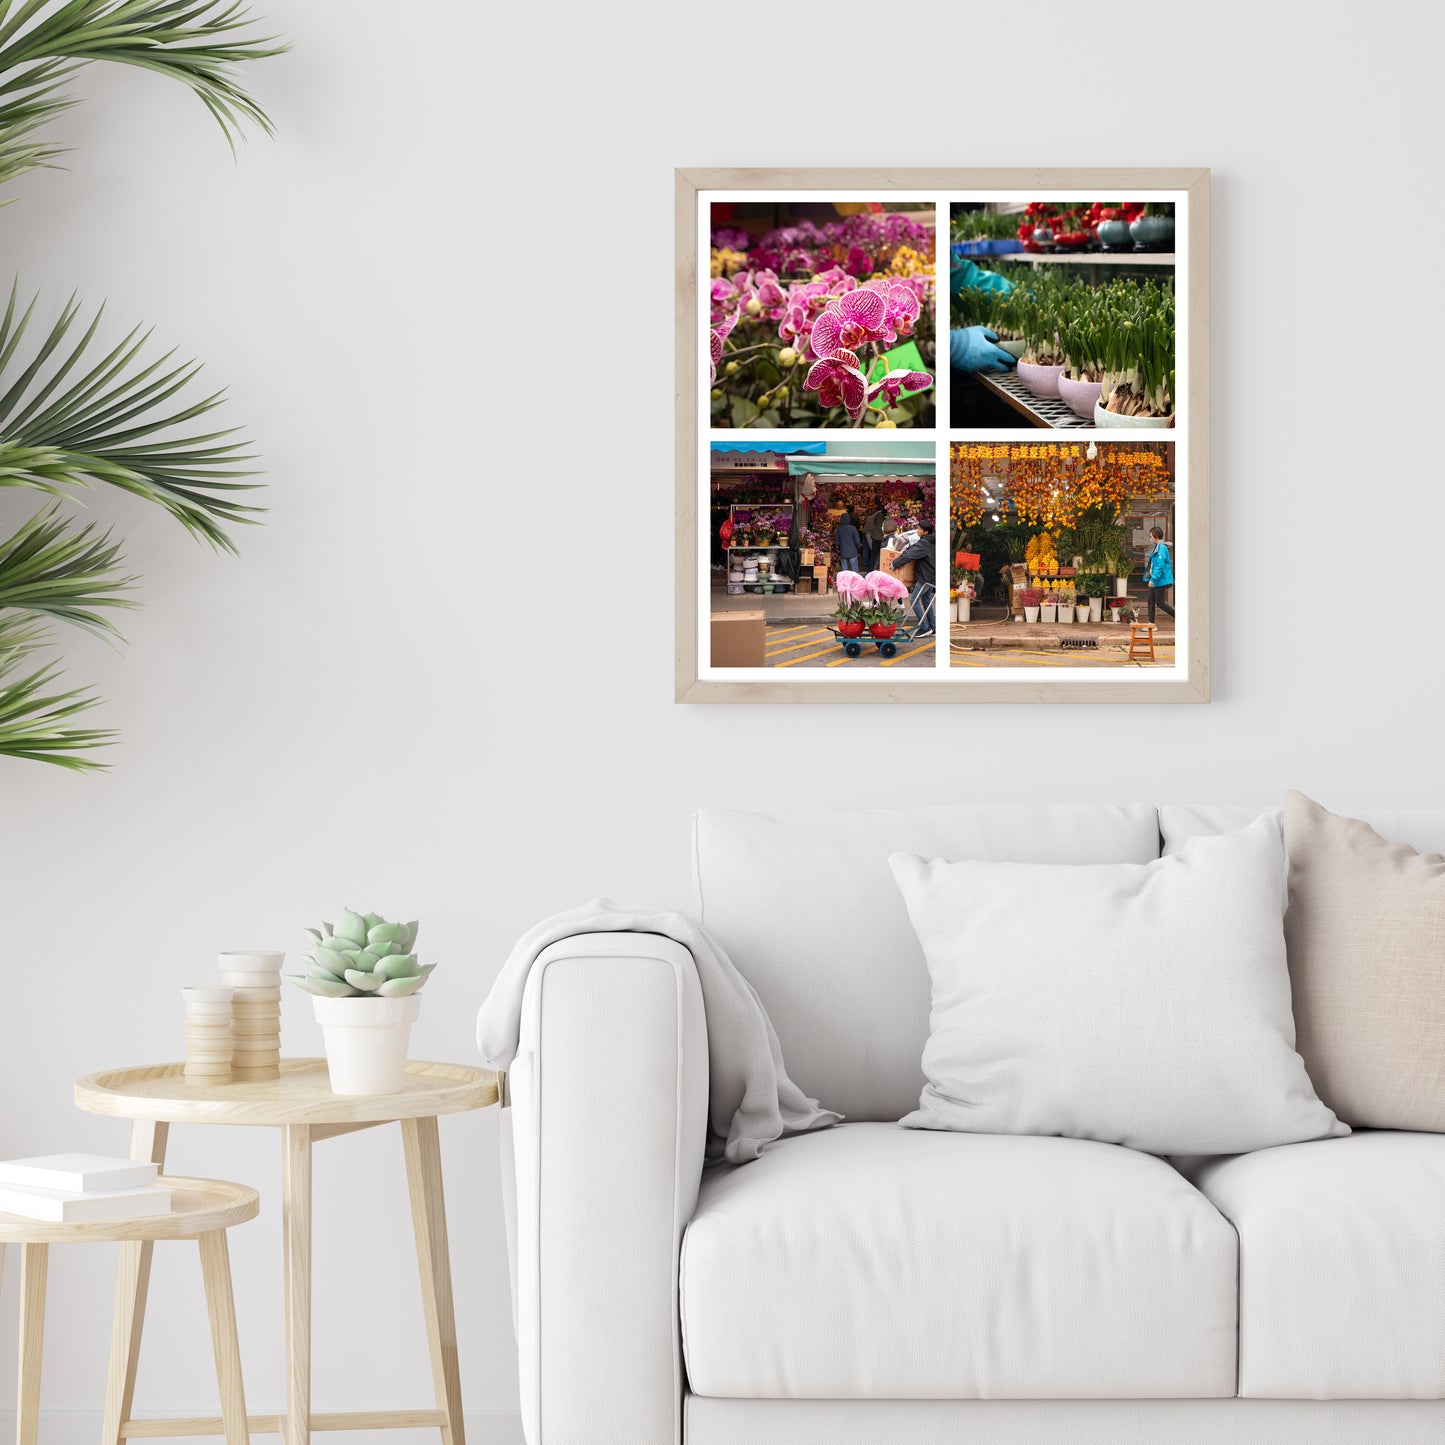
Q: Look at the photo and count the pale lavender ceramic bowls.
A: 2